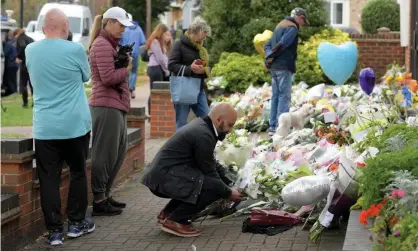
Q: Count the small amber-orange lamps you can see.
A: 0